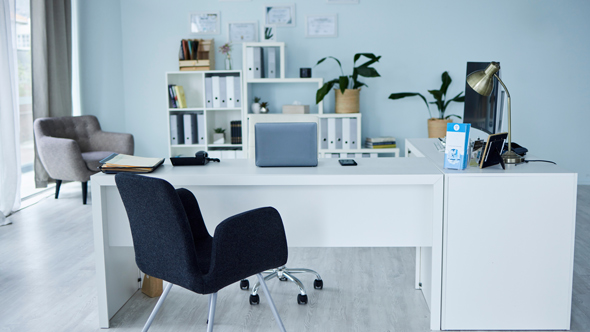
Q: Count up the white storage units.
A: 2